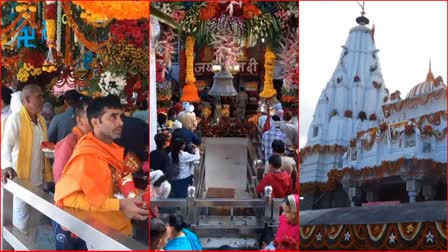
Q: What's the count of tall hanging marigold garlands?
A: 2